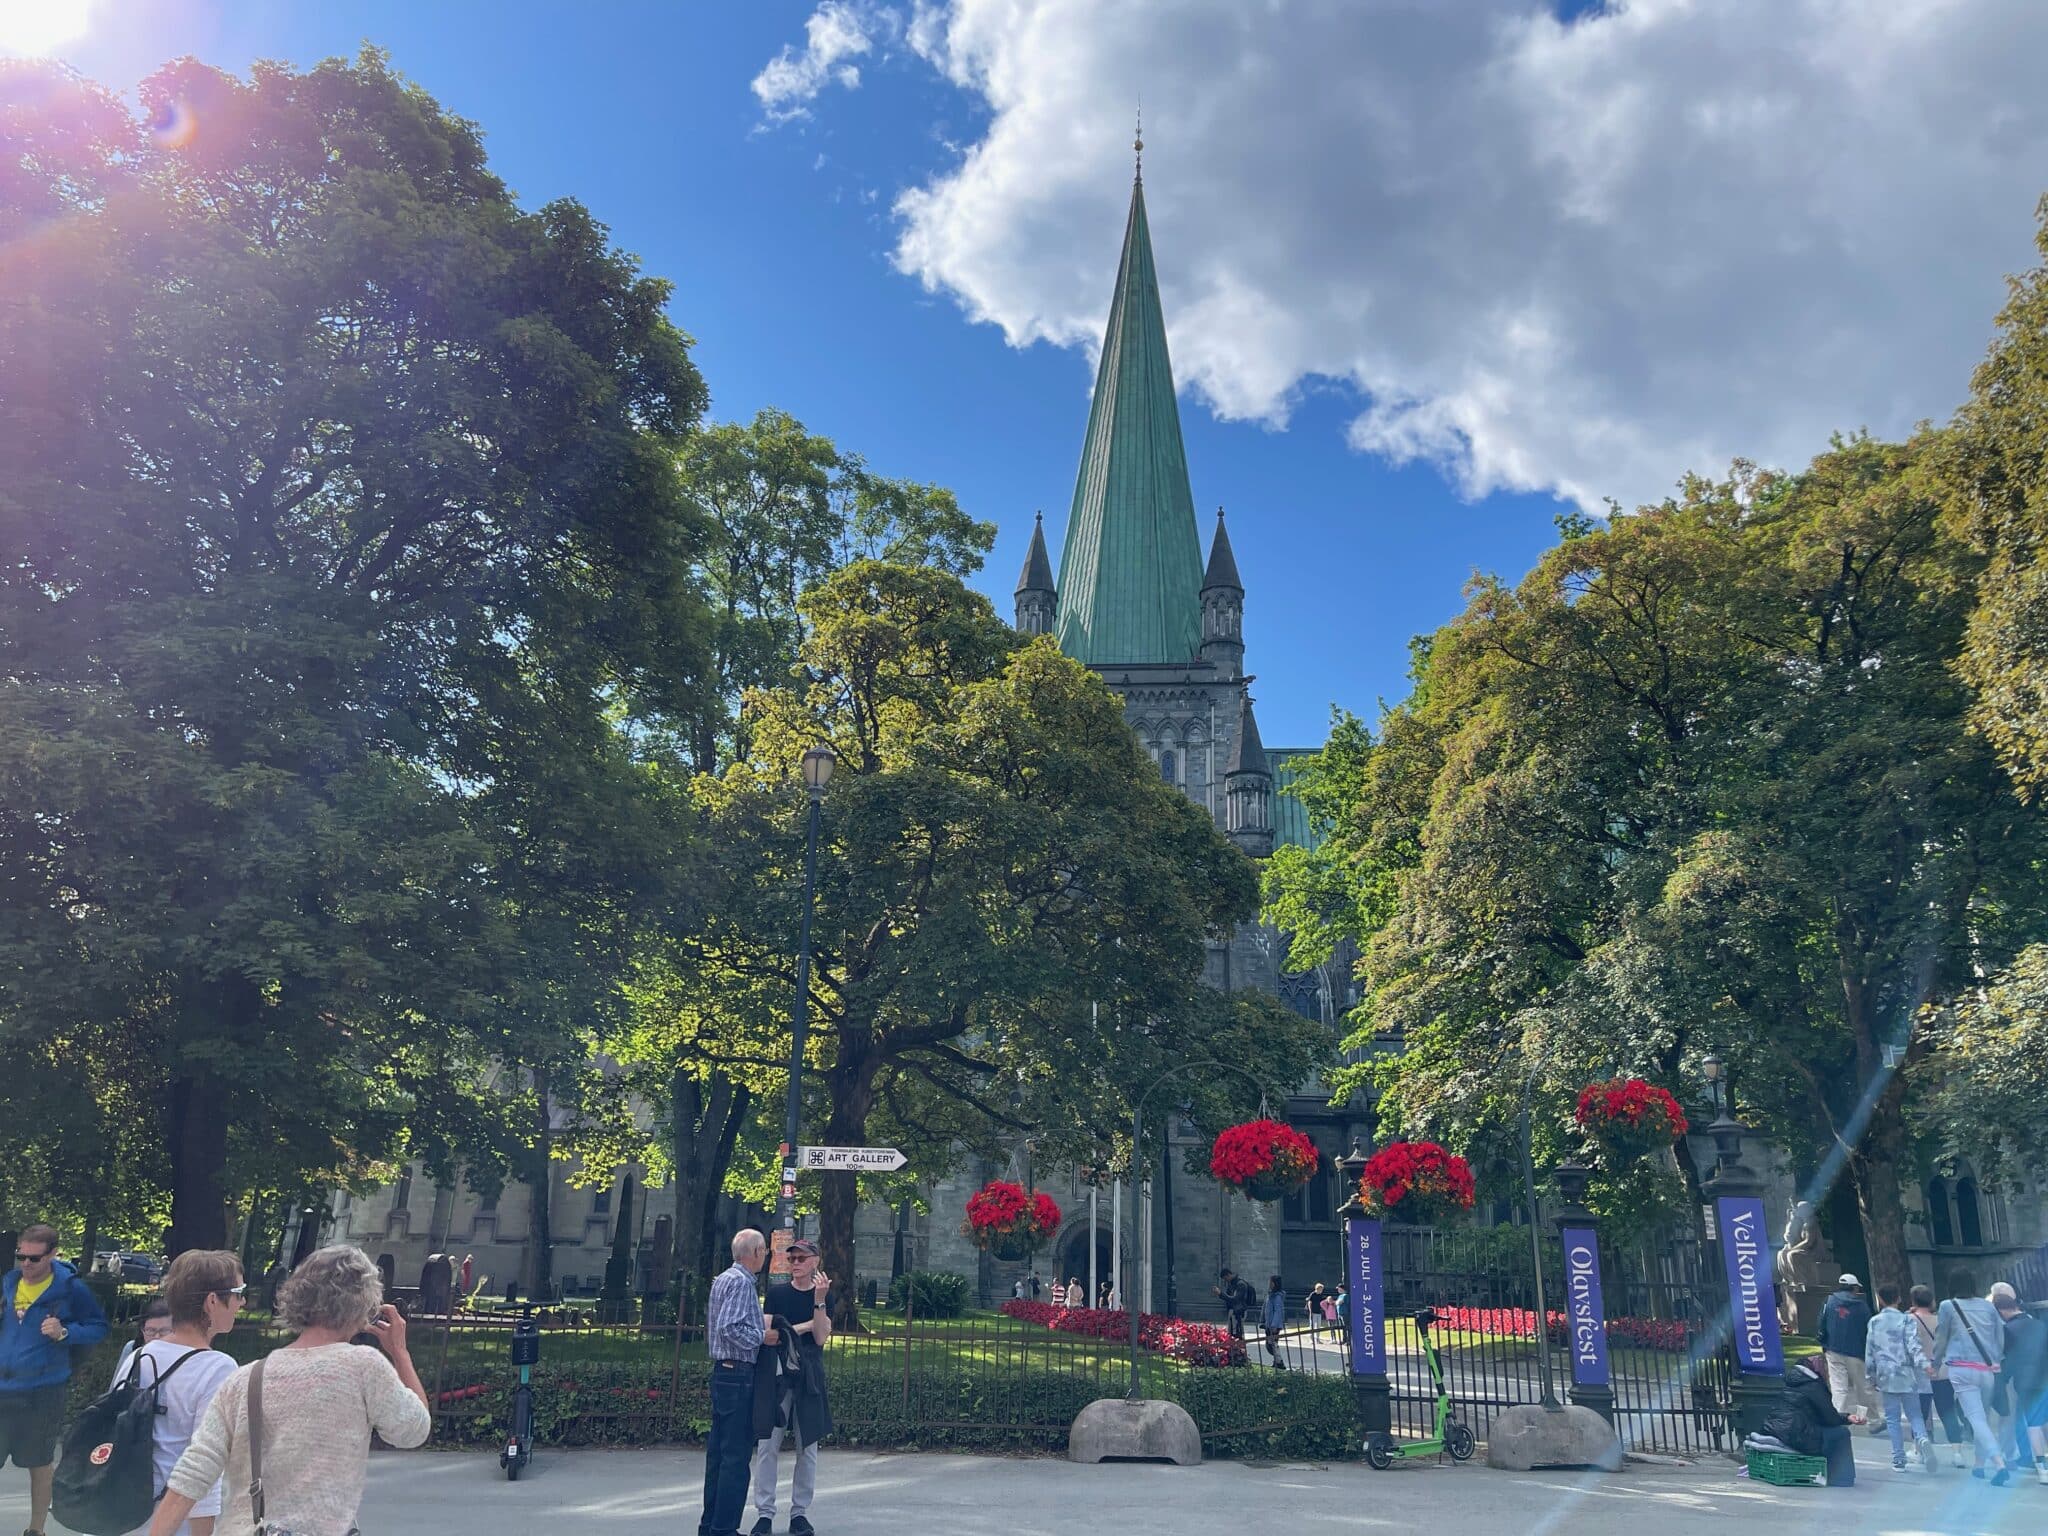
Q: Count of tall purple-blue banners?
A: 3